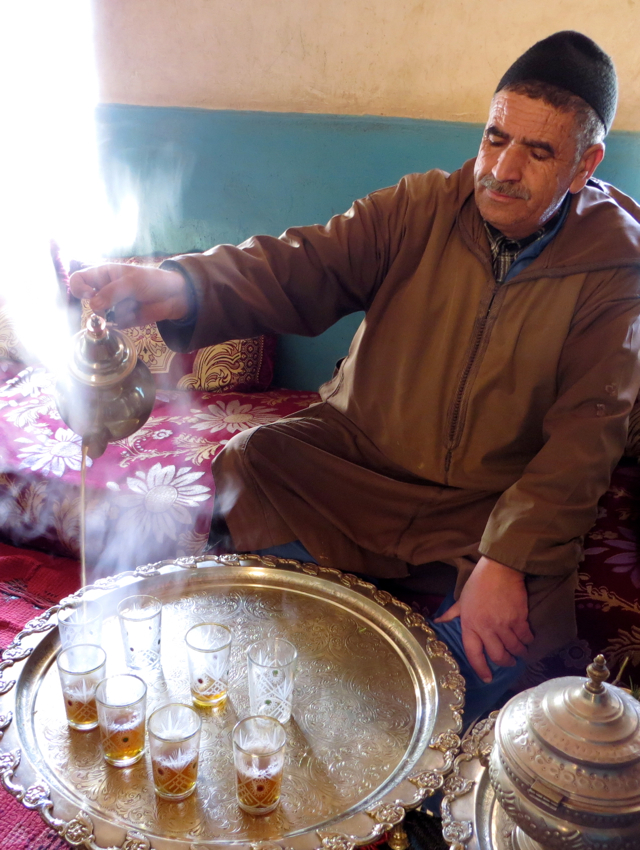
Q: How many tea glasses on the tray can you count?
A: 8